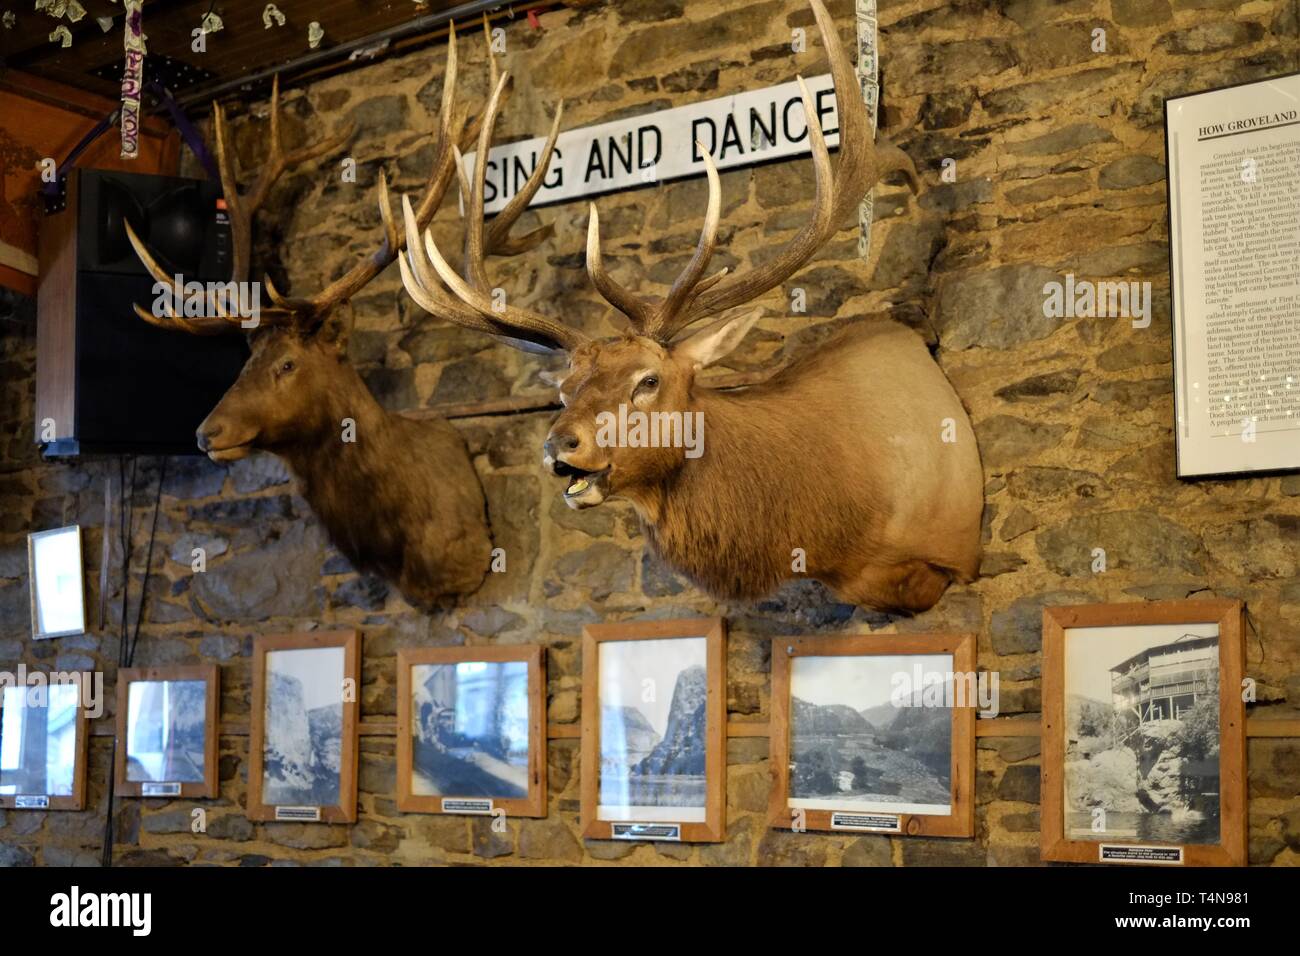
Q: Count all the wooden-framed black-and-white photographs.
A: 7